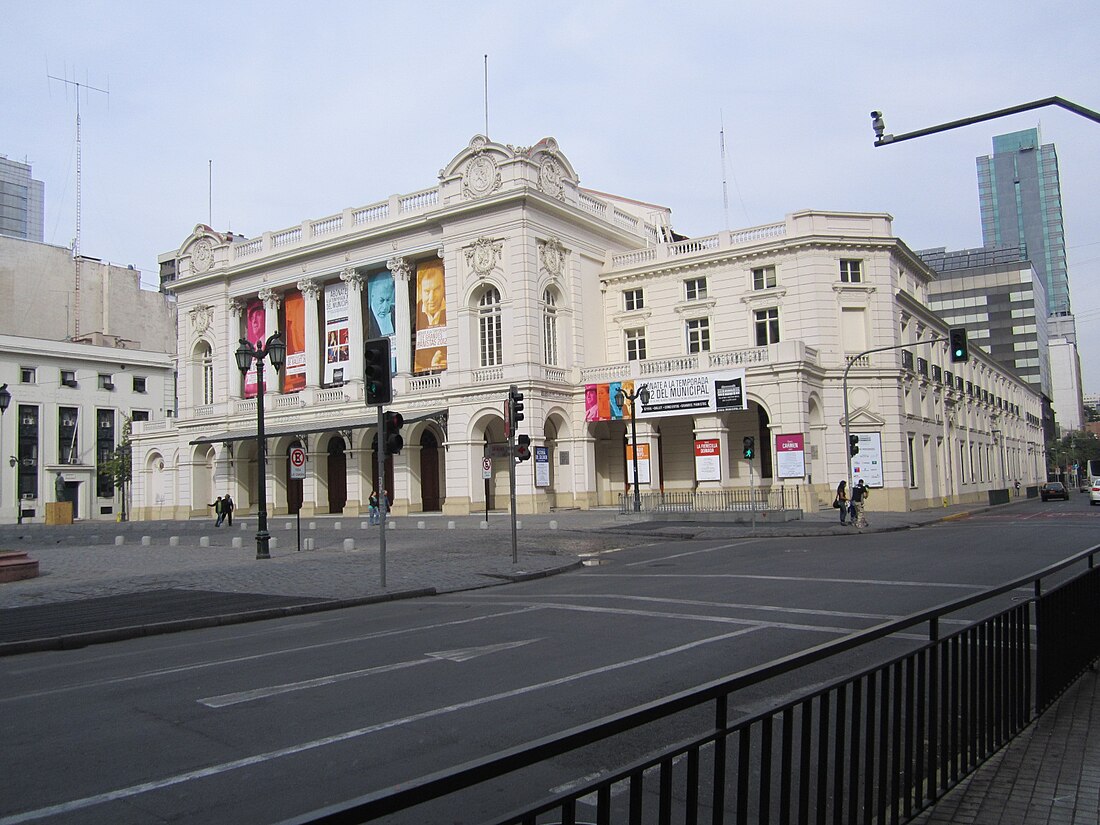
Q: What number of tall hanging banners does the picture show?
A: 5